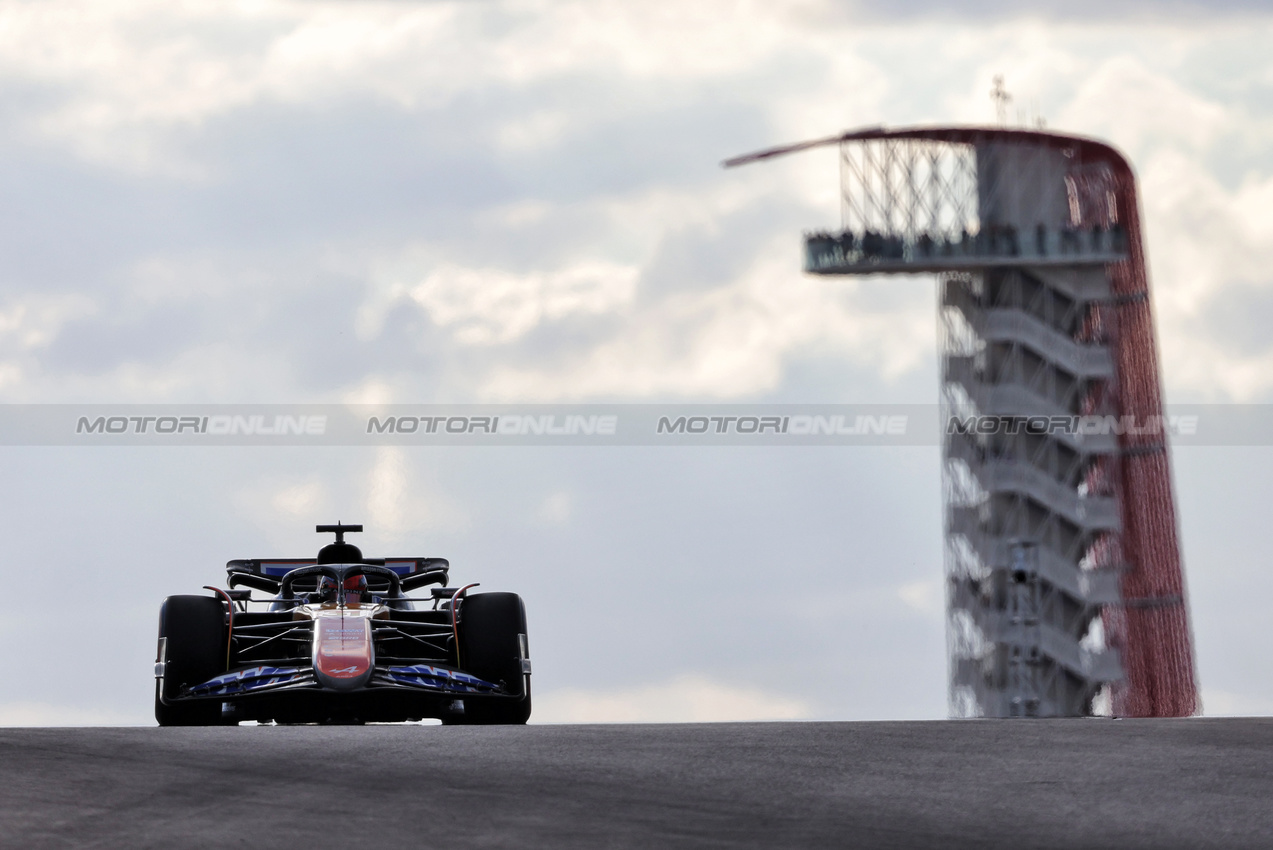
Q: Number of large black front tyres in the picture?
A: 2